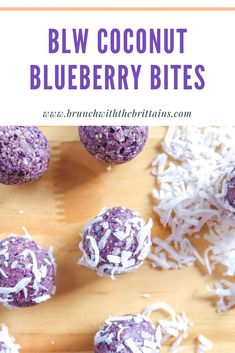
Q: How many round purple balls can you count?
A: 7